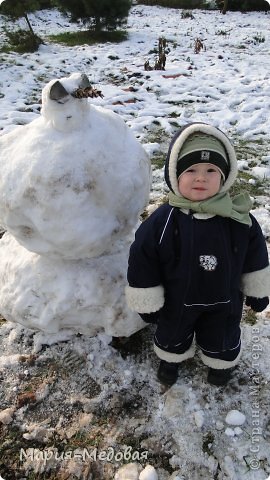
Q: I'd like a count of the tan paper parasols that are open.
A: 0